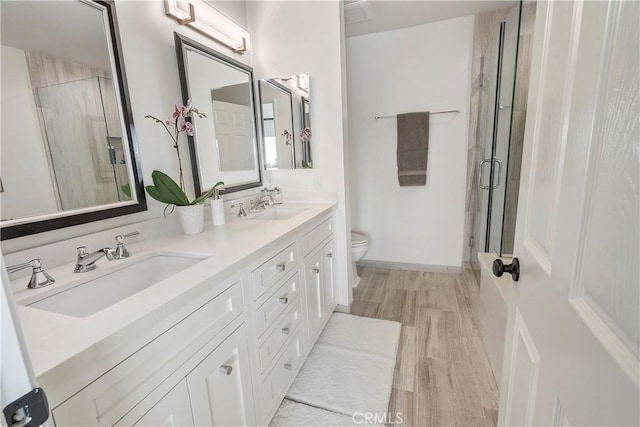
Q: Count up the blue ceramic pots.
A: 0